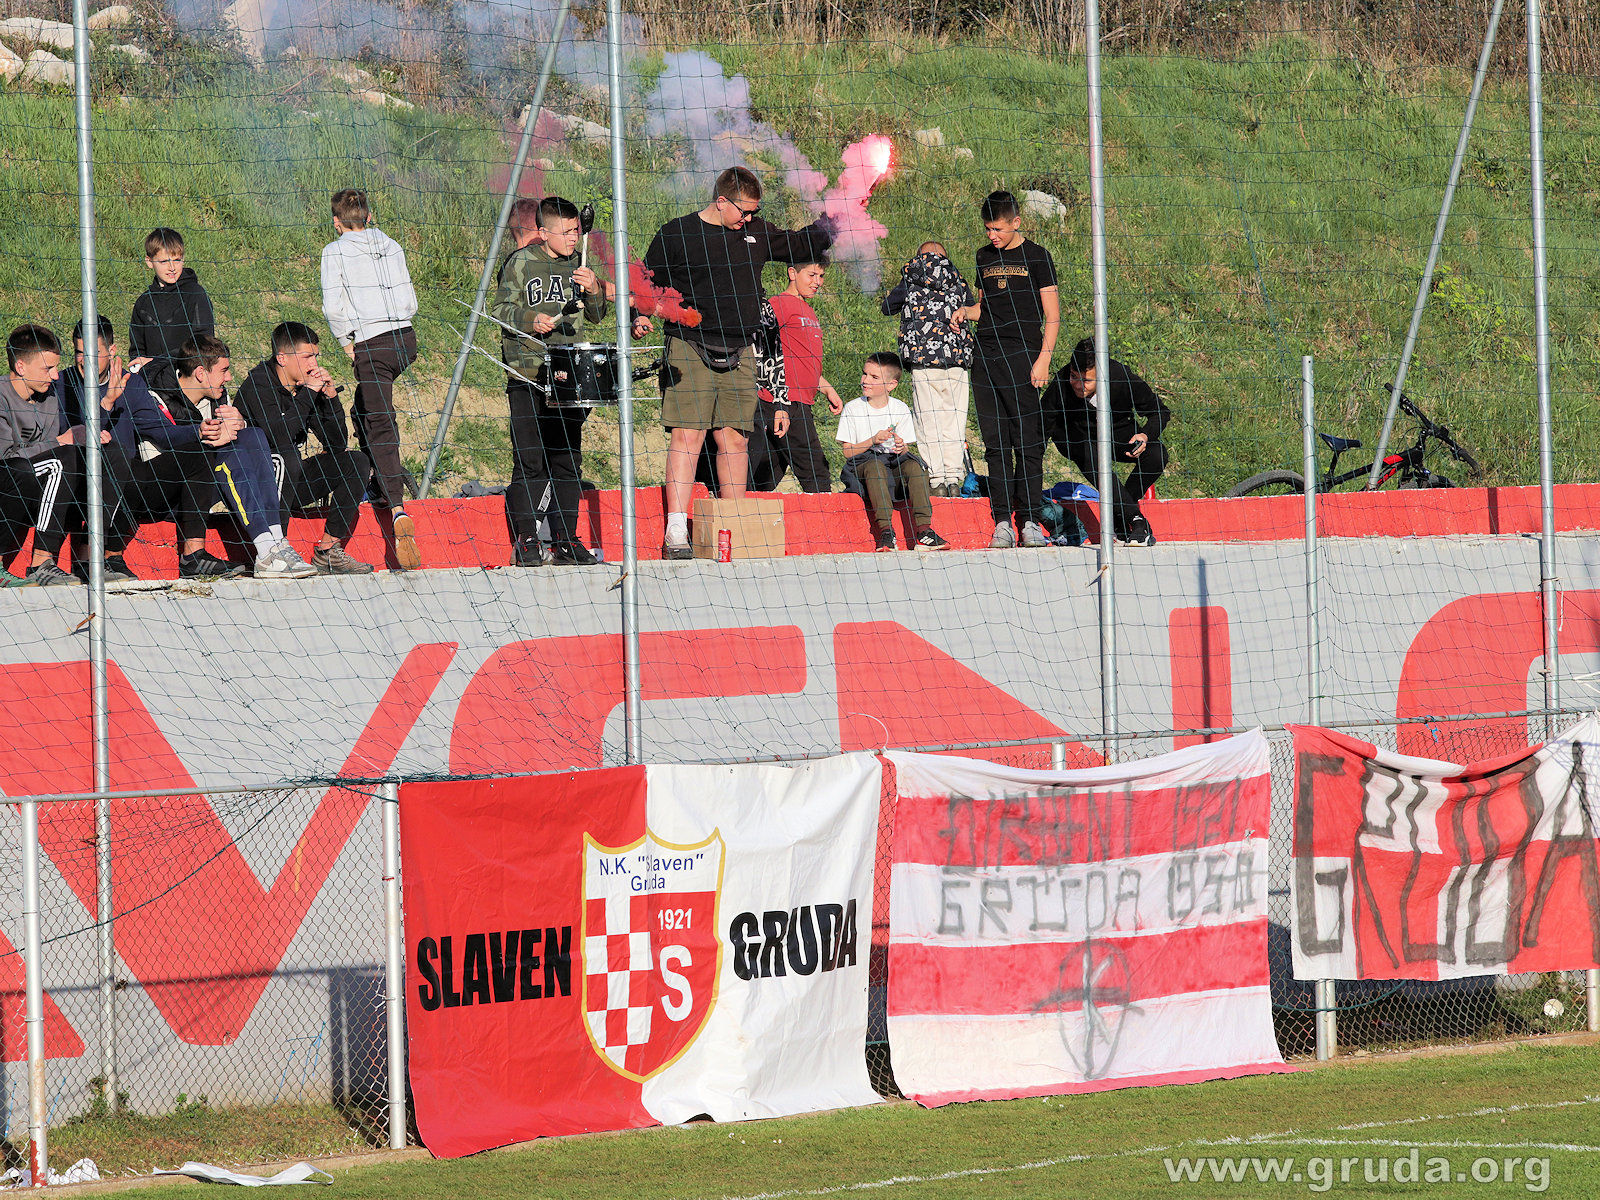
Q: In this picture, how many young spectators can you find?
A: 15